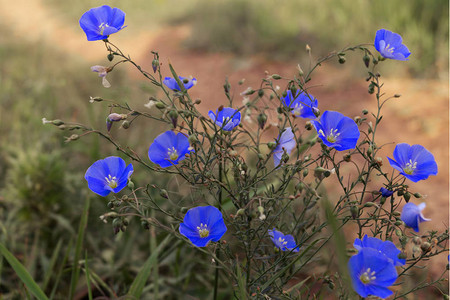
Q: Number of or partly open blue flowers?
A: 15